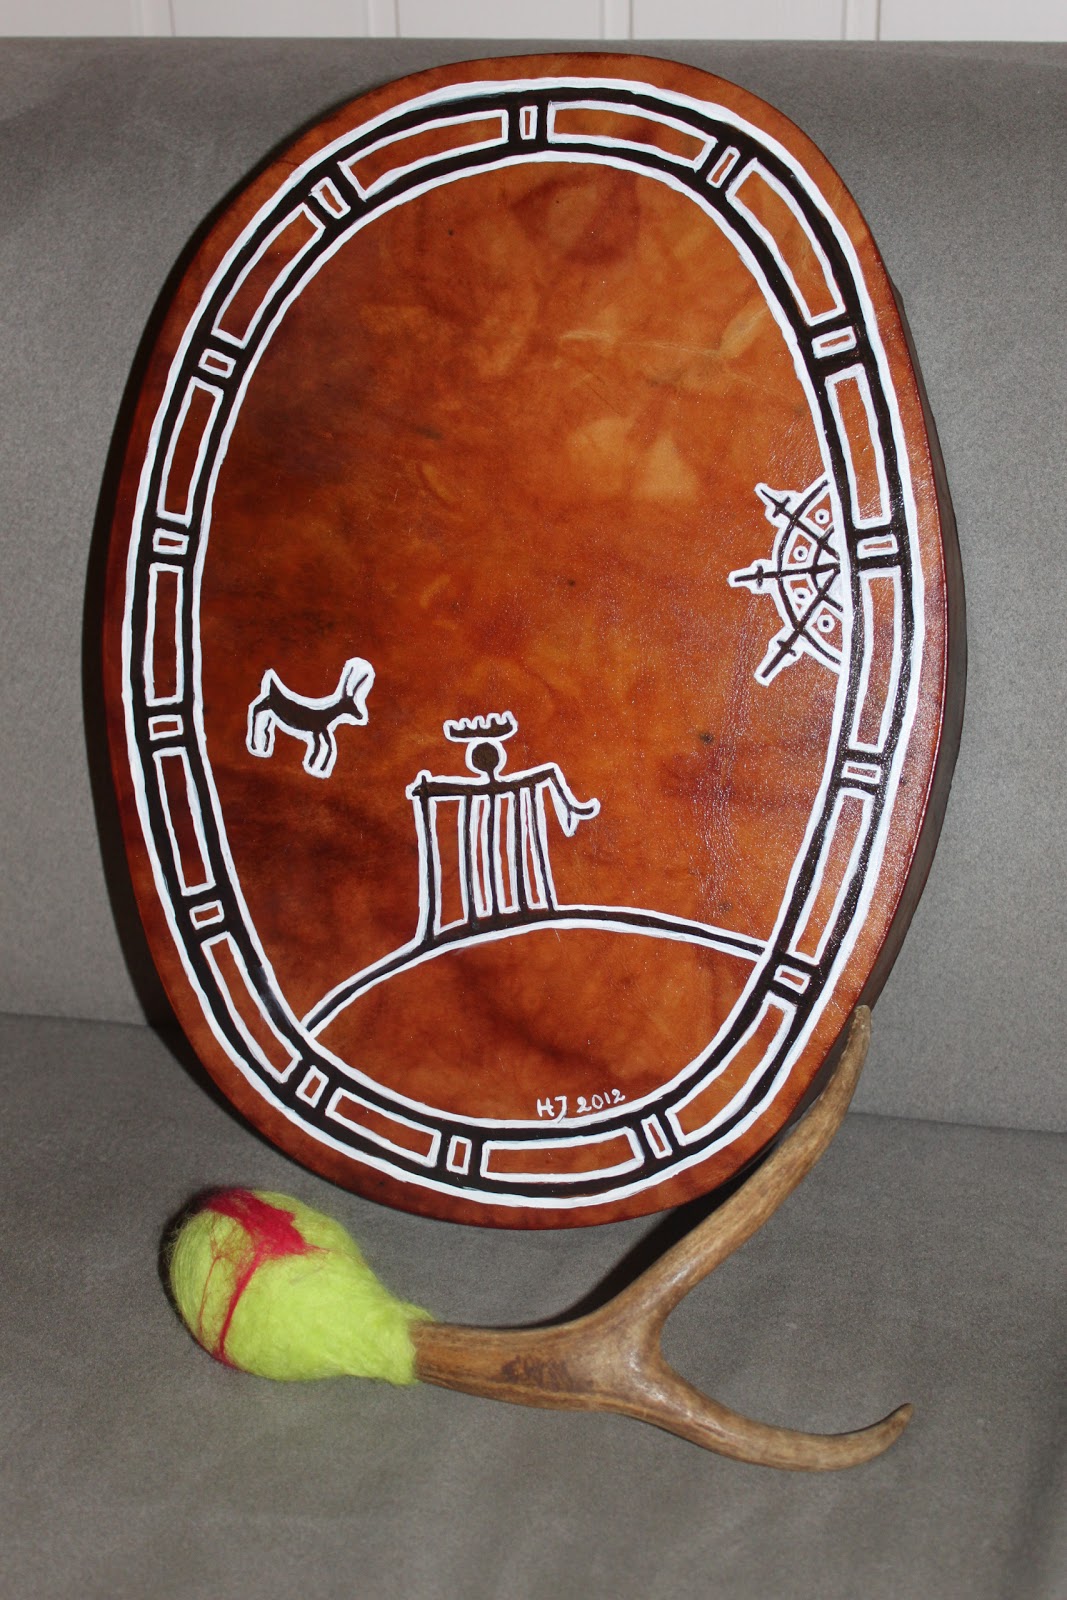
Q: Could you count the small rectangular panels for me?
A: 14